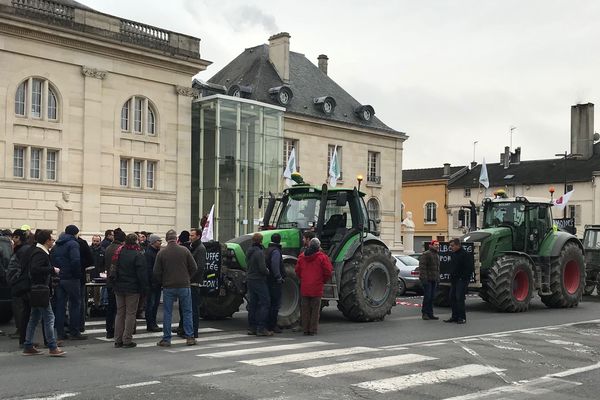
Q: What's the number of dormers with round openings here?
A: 4